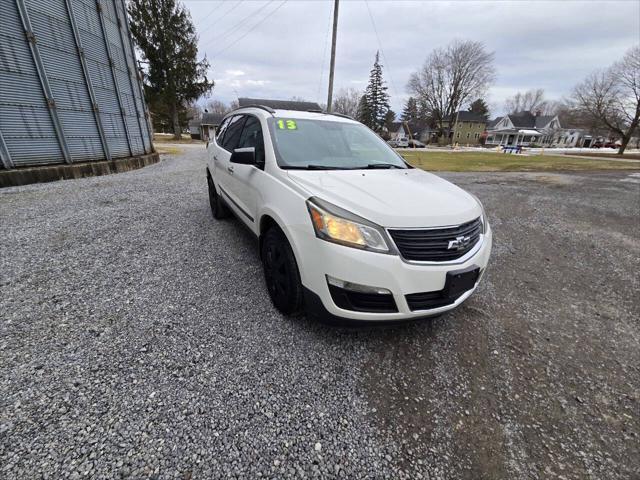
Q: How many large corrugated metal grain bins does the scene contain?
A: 1